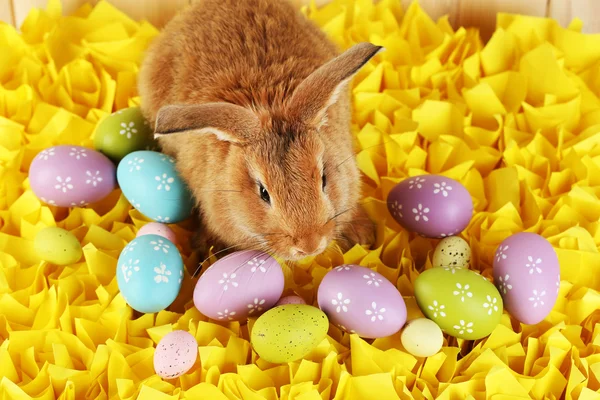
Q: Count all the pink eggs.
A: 3